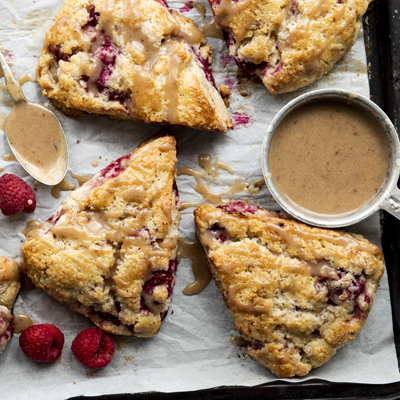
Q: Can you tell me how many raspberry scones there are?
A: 5